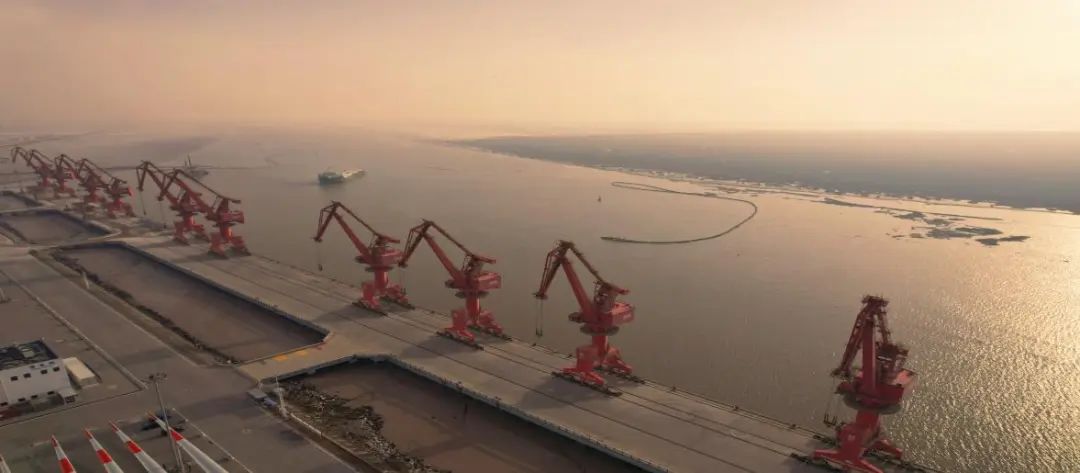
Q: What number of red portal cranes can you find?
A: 10